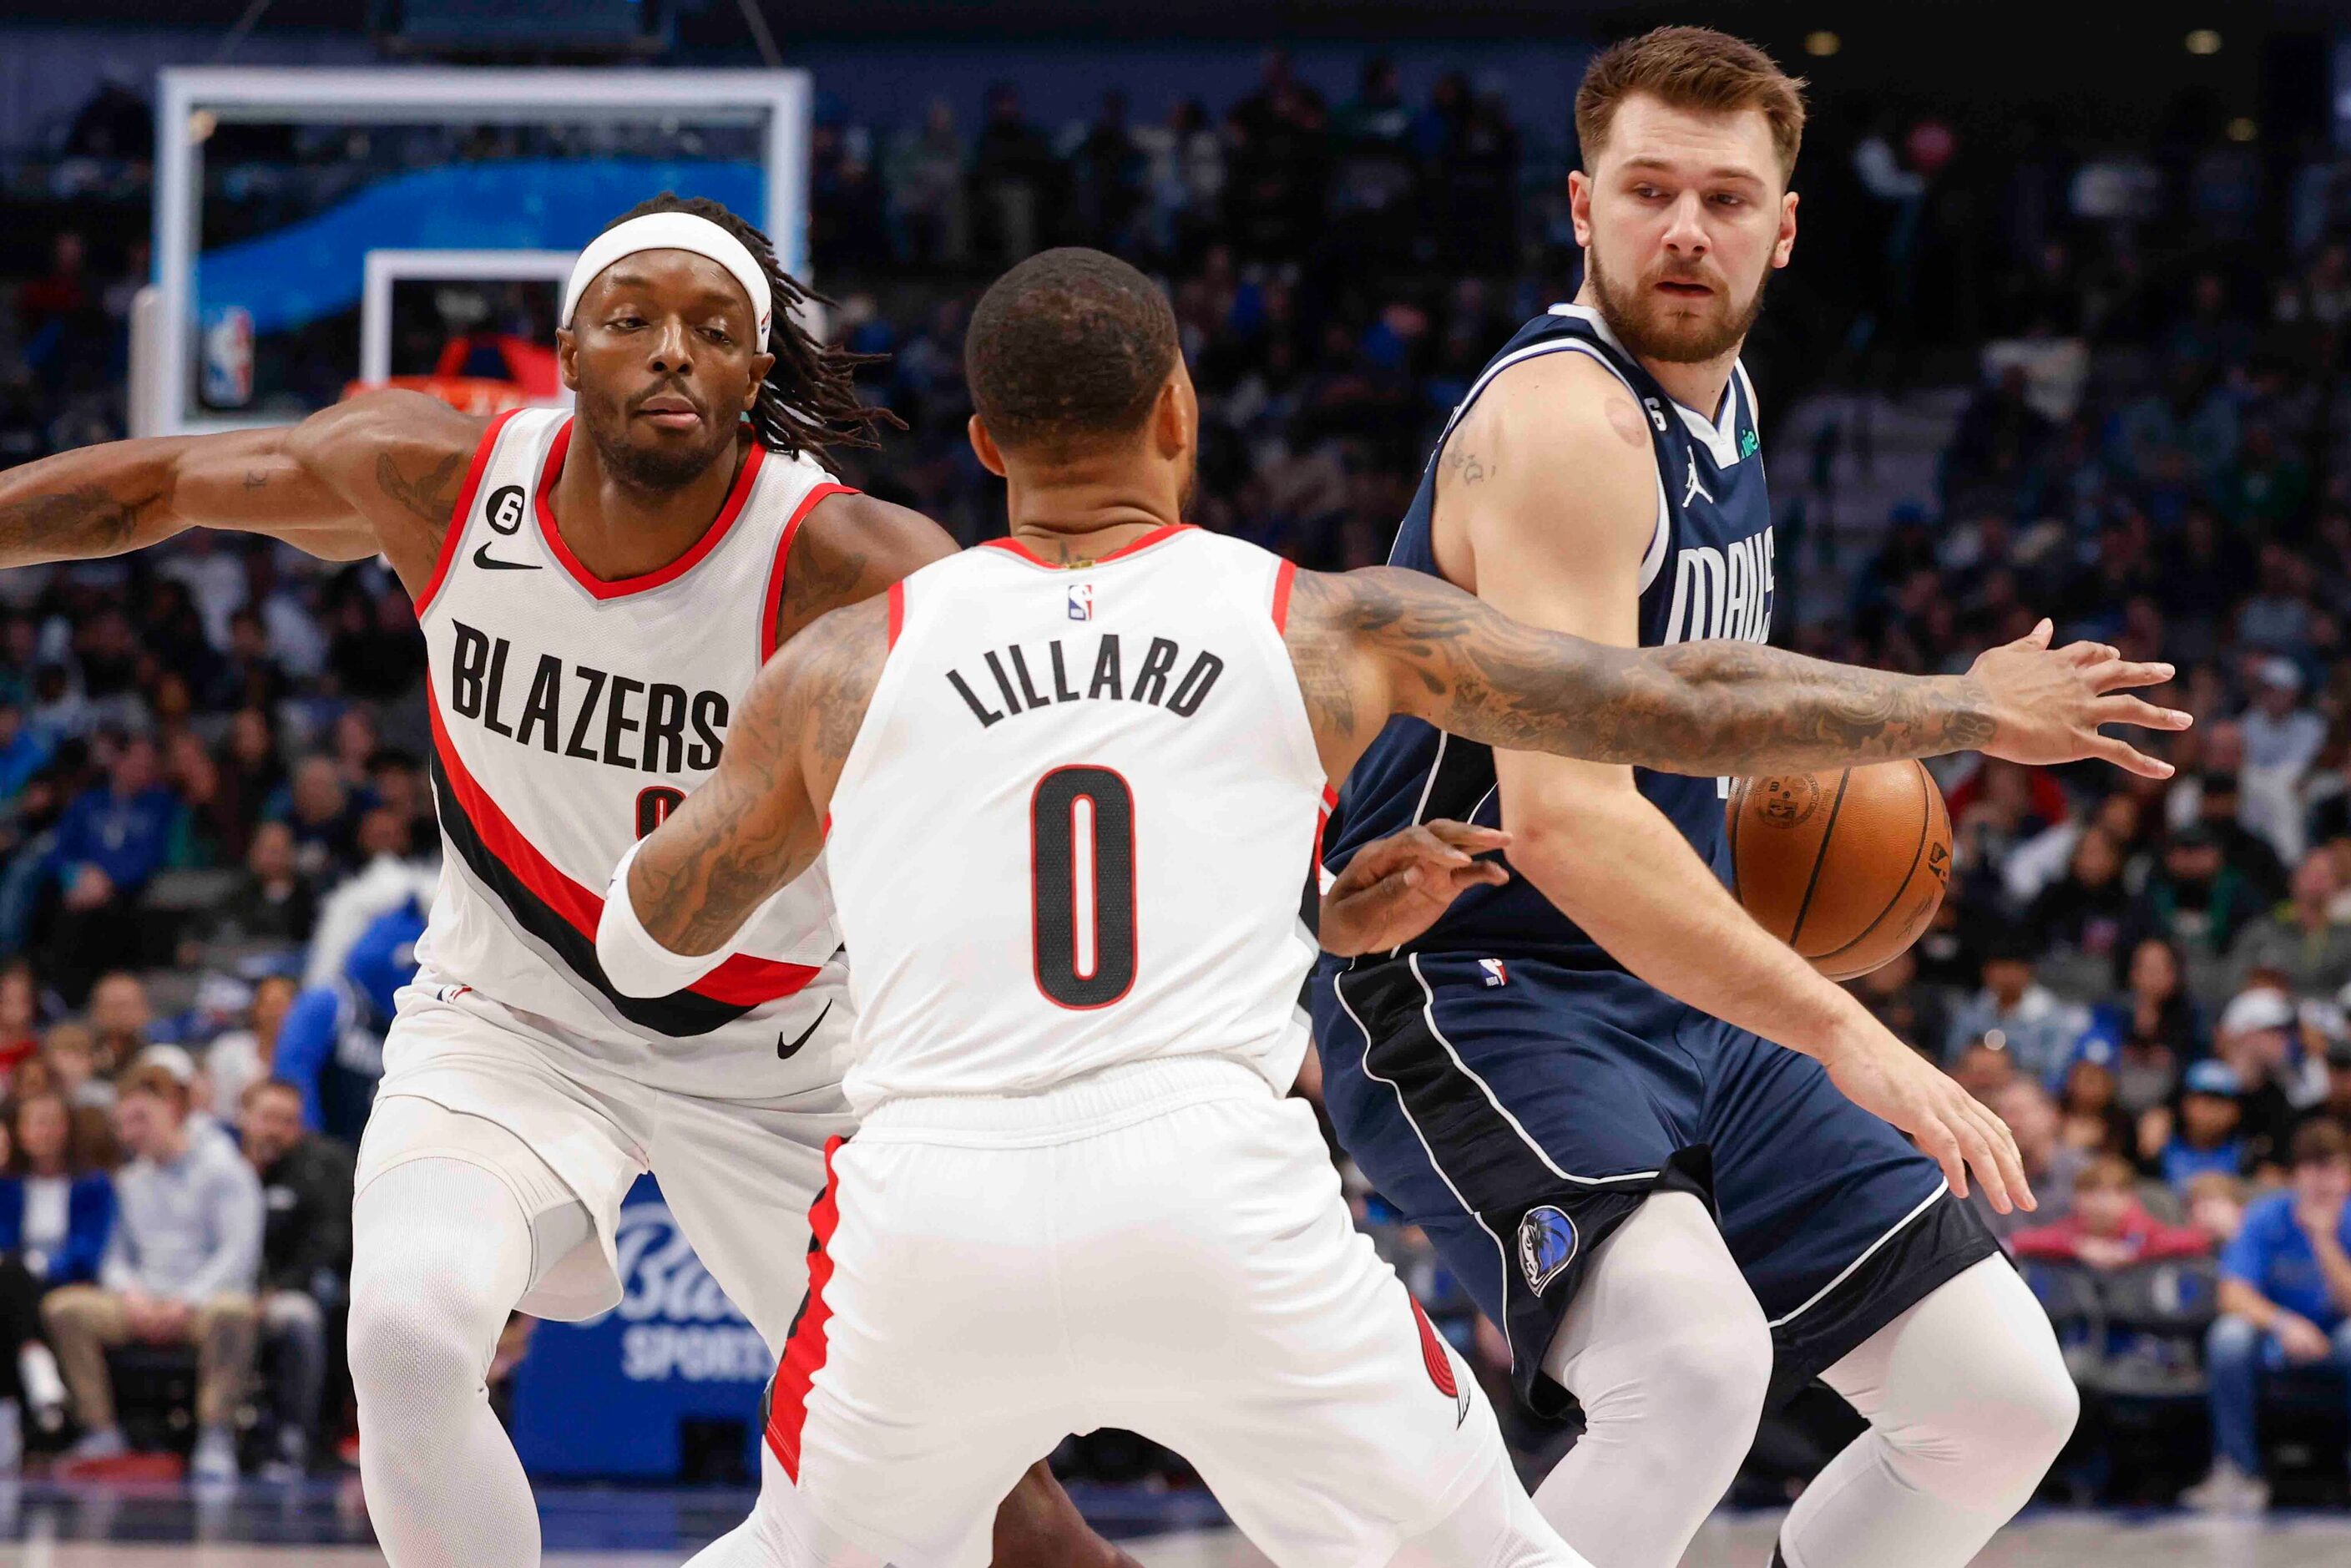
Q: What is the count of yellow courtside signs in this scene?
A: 0